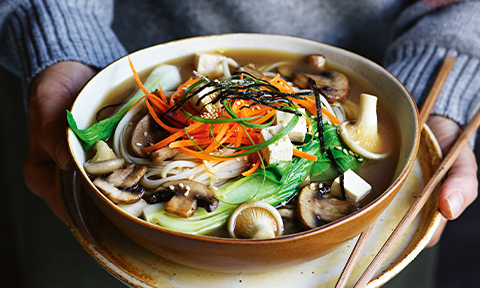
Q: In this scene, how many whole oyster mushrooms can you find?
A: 3